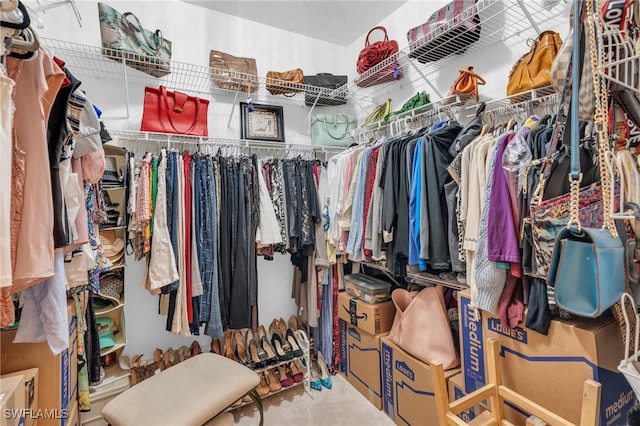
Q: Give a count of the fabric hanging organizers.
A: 1